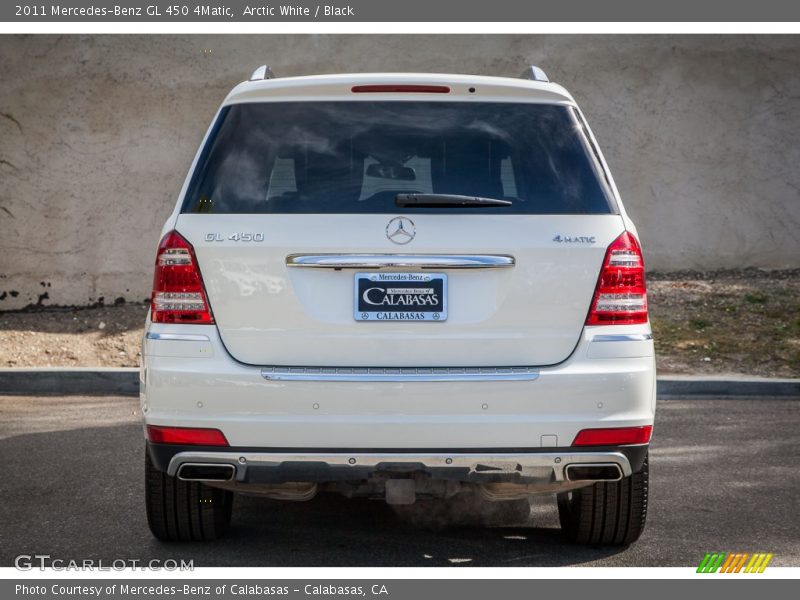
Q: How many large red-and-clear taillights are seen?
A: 2